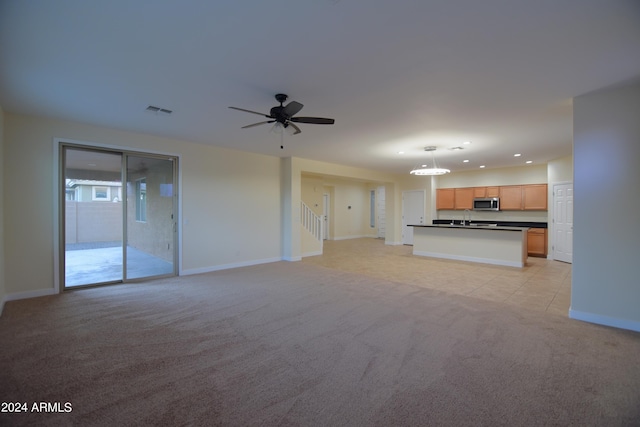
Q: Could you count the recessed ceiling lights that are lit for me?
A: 7